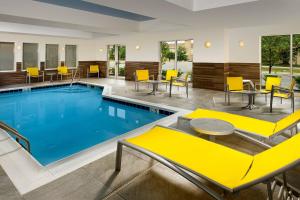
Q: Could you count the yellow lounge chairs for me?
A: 2